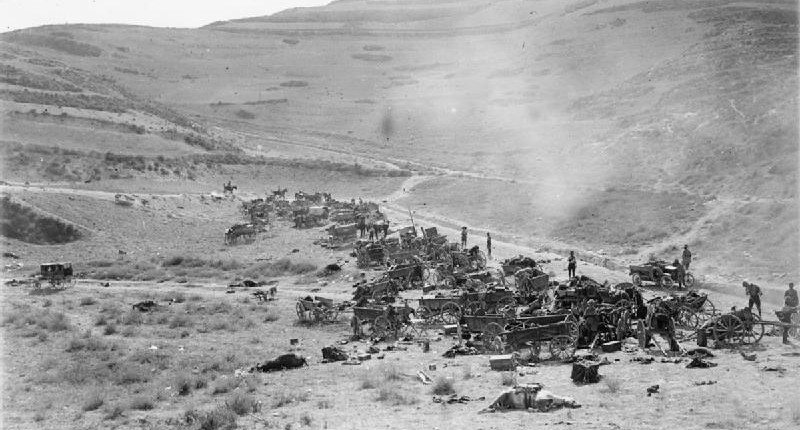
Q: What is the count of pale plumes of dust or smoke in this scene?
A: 1